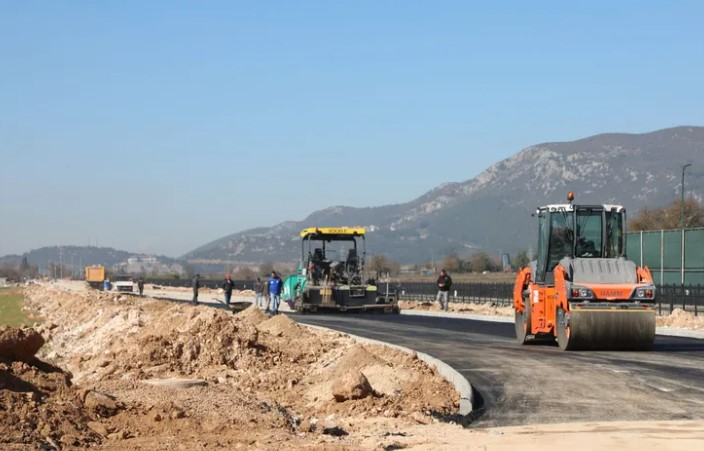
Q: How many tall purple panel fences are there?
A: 0